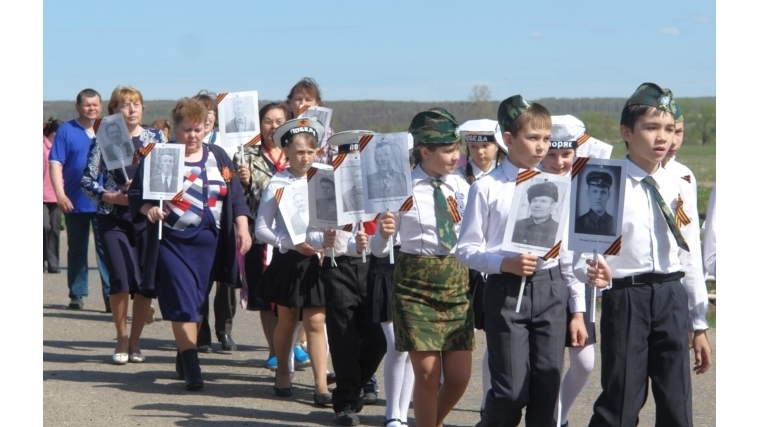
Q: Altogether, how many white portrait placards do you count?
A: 11